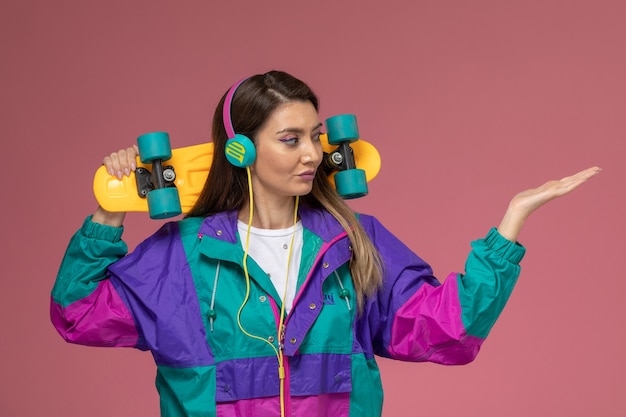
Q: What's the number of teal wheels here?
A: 4